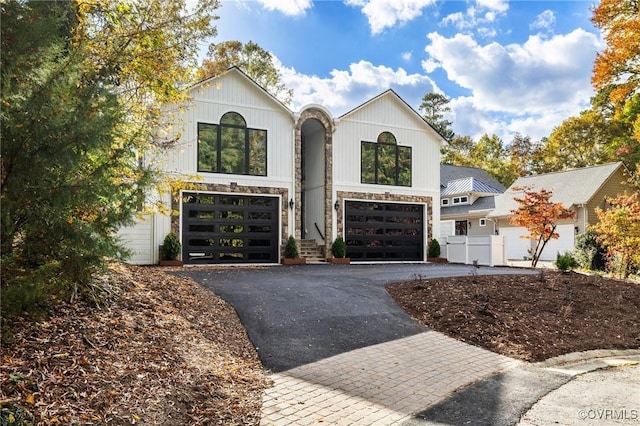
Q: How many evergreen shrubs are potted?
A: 4